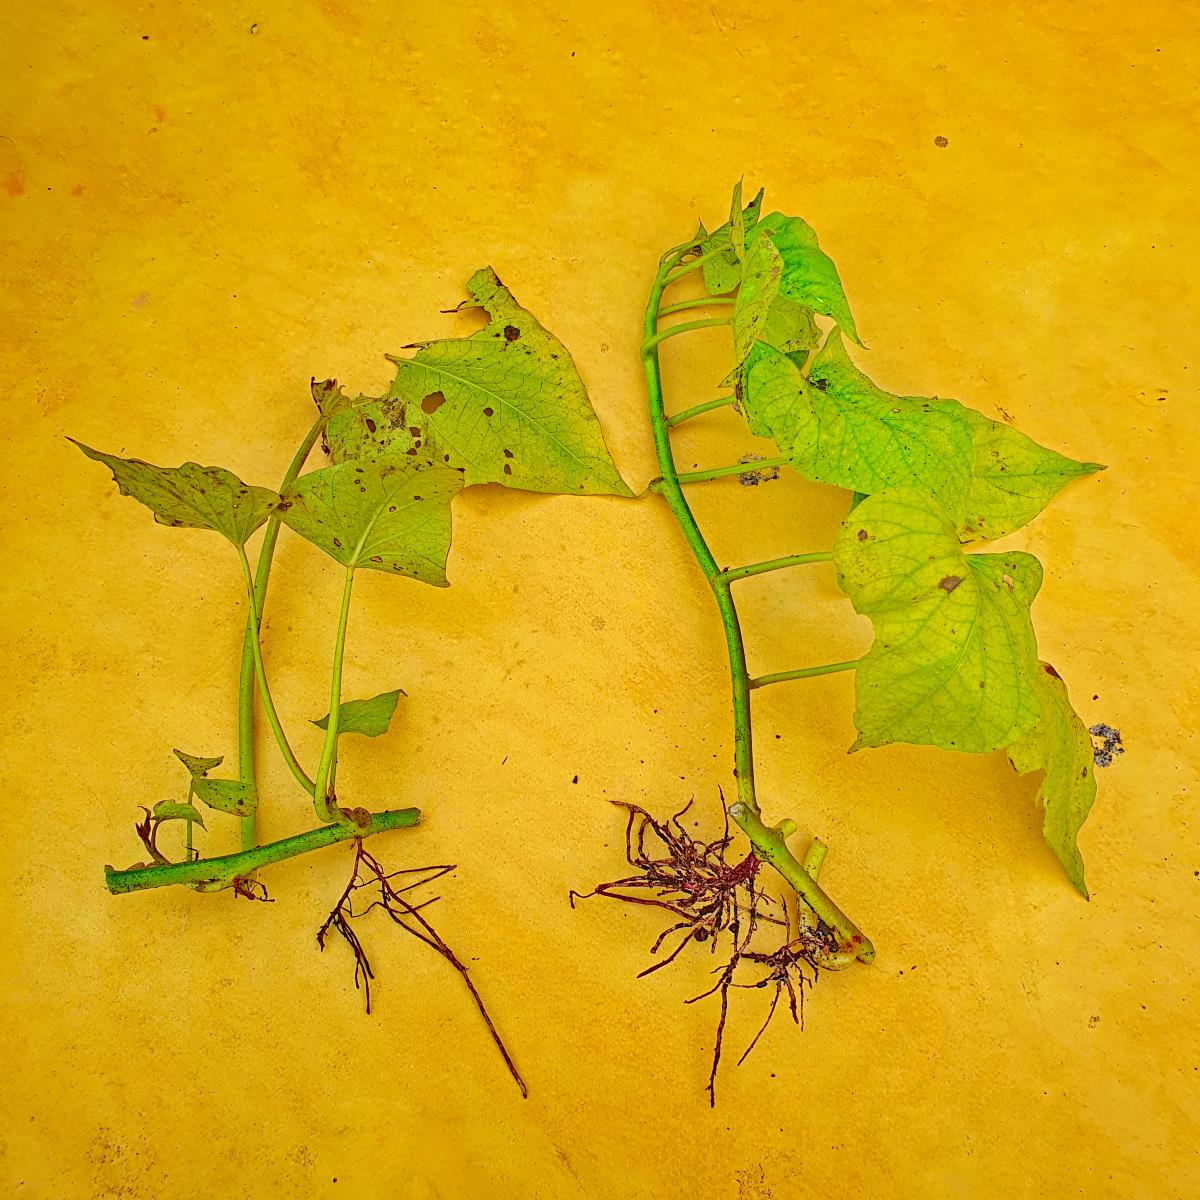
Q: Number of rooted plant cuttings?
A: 2